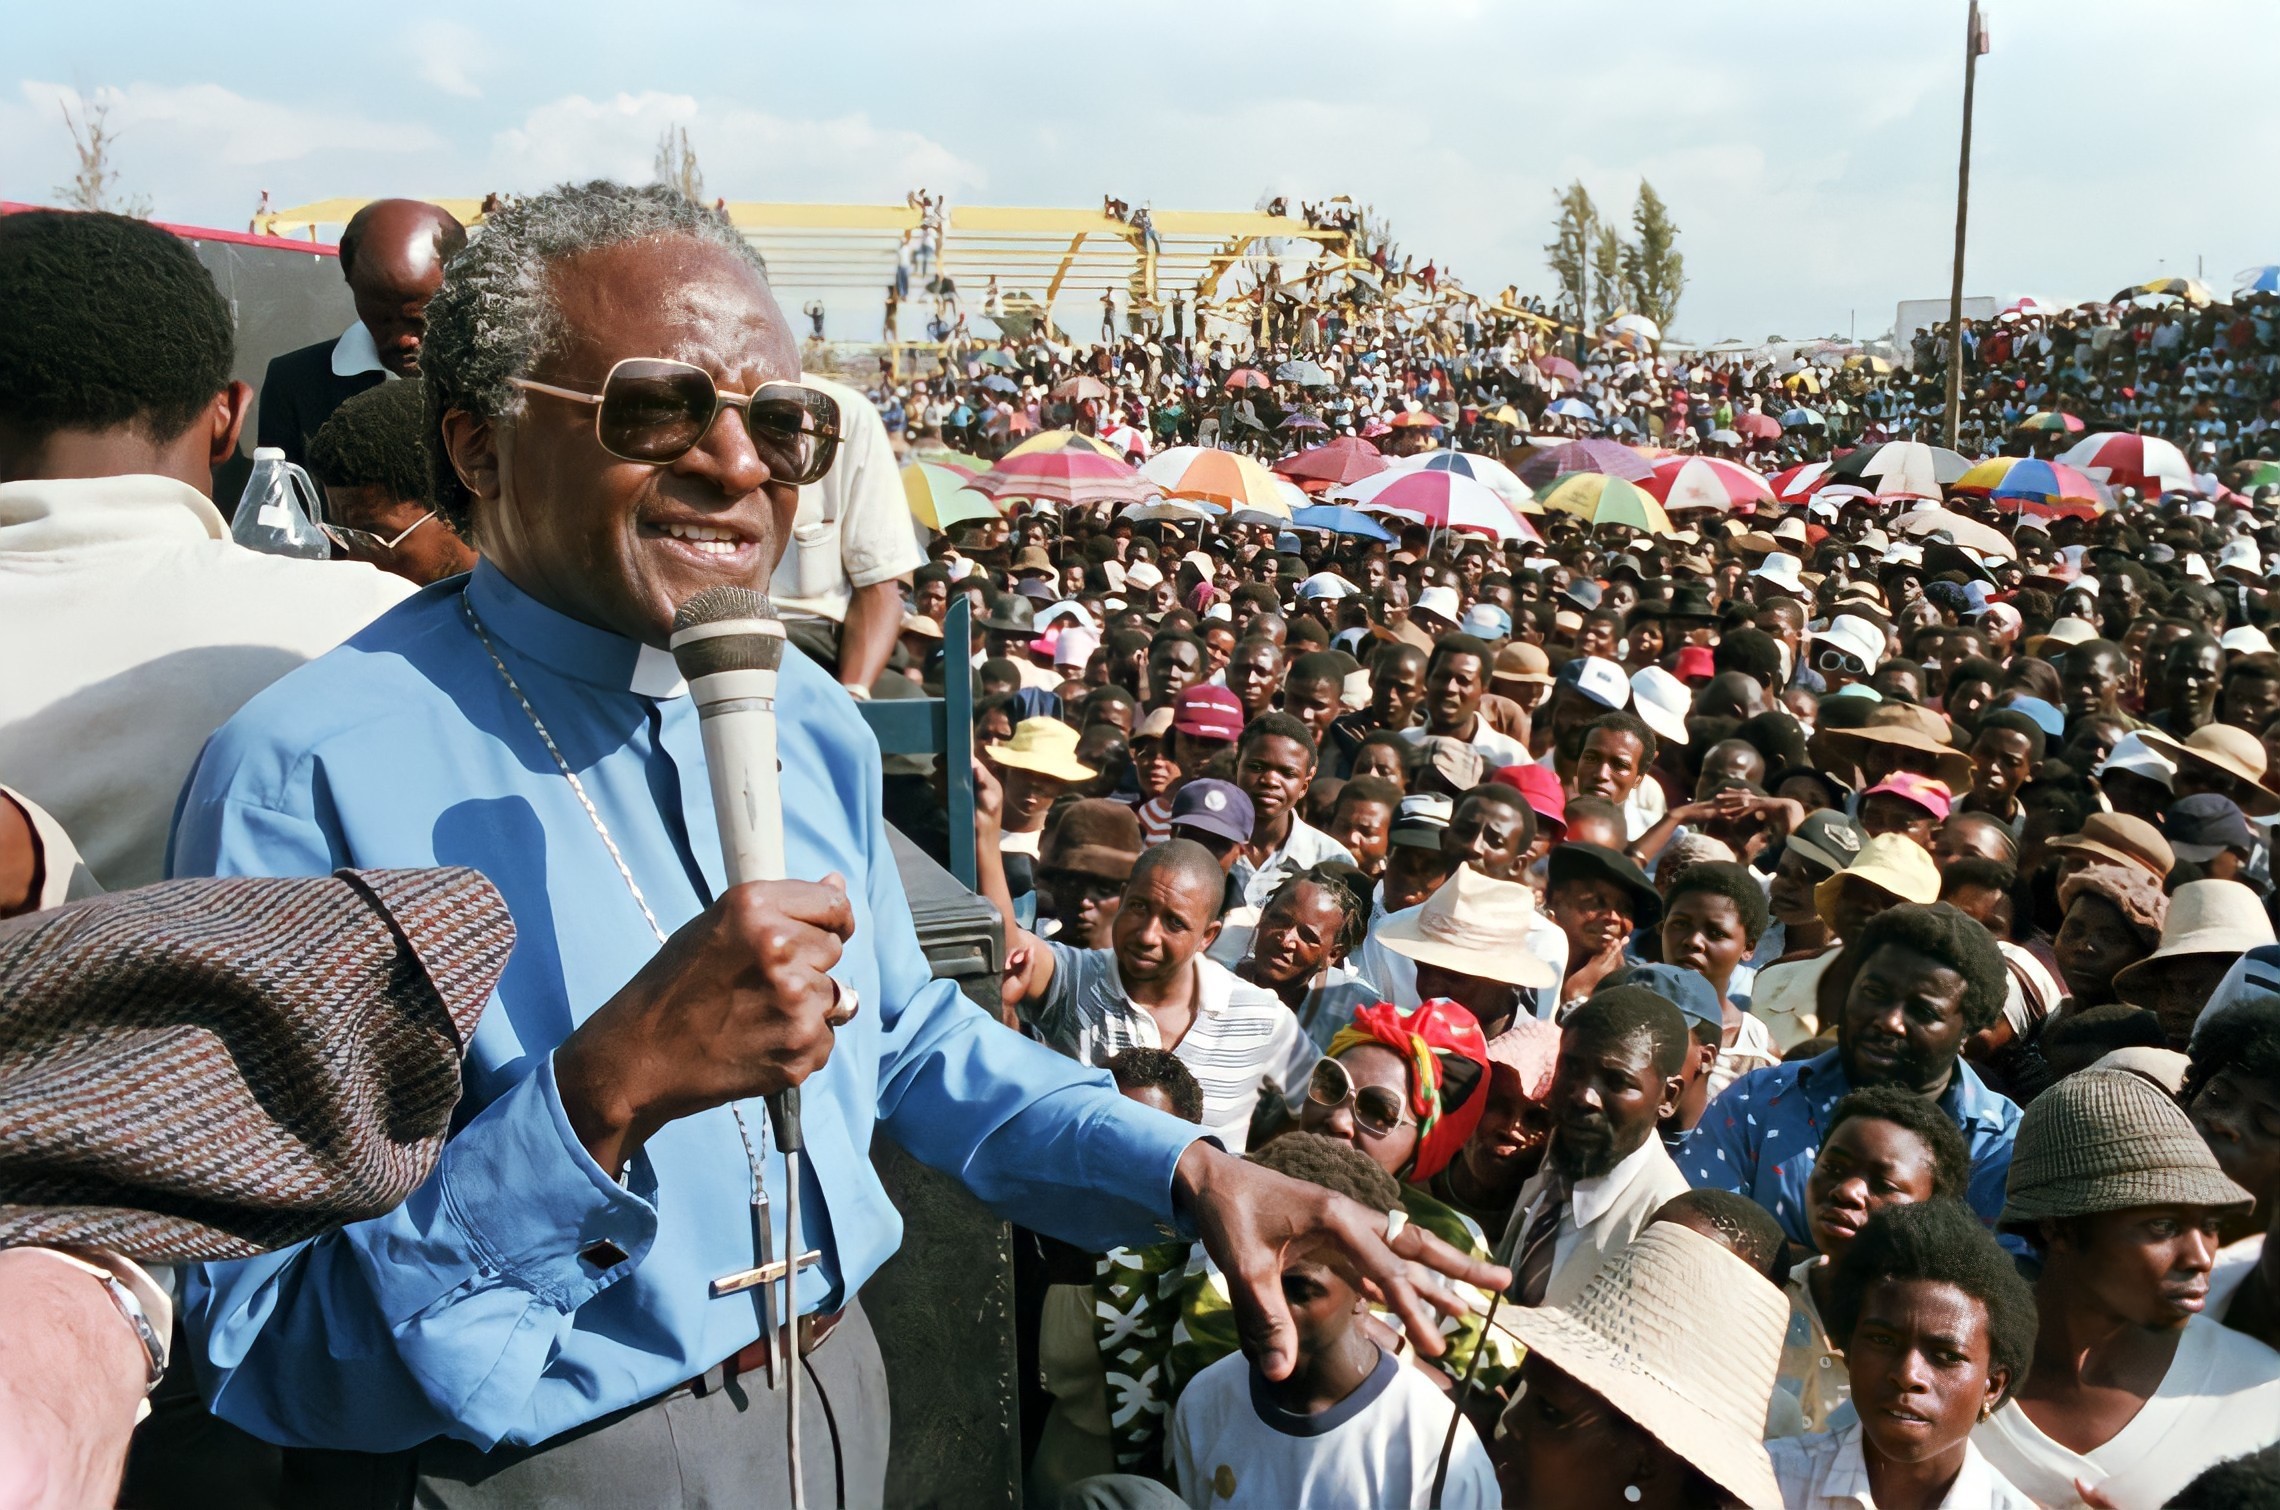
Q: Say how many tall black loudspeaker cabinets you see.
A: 1